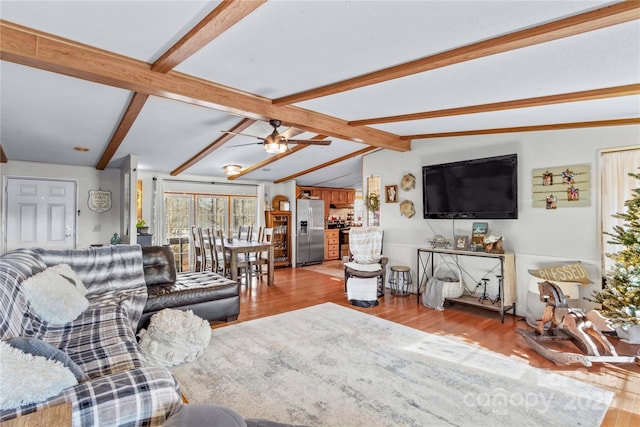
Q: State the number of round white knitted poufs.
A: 1